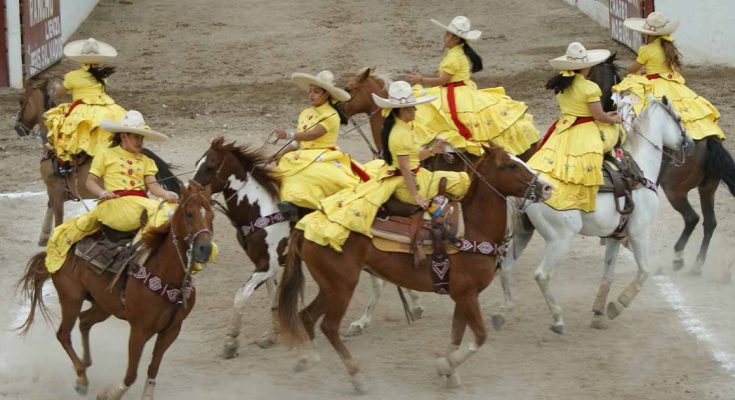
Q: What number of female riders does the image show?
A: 7